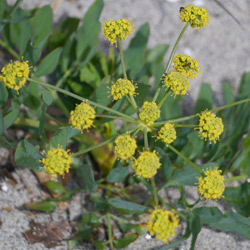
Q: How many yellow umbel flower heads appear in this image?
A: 15